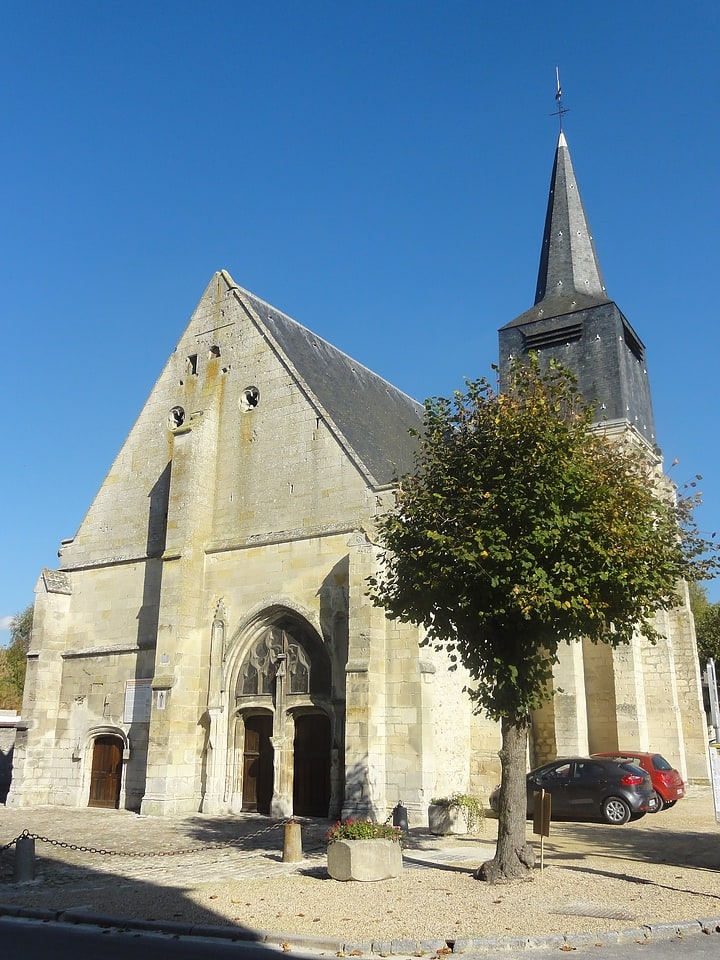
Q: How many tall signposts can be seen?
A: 1